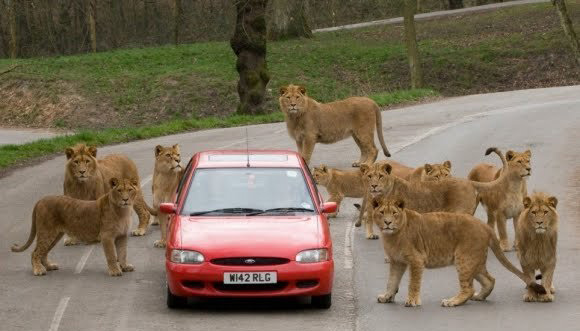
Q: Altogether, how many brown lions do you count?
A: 10